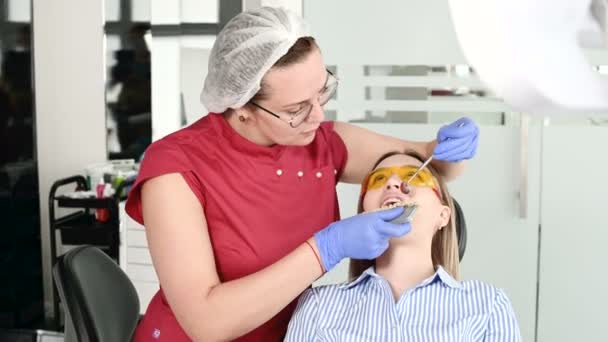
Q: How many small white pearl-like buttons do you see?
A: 4